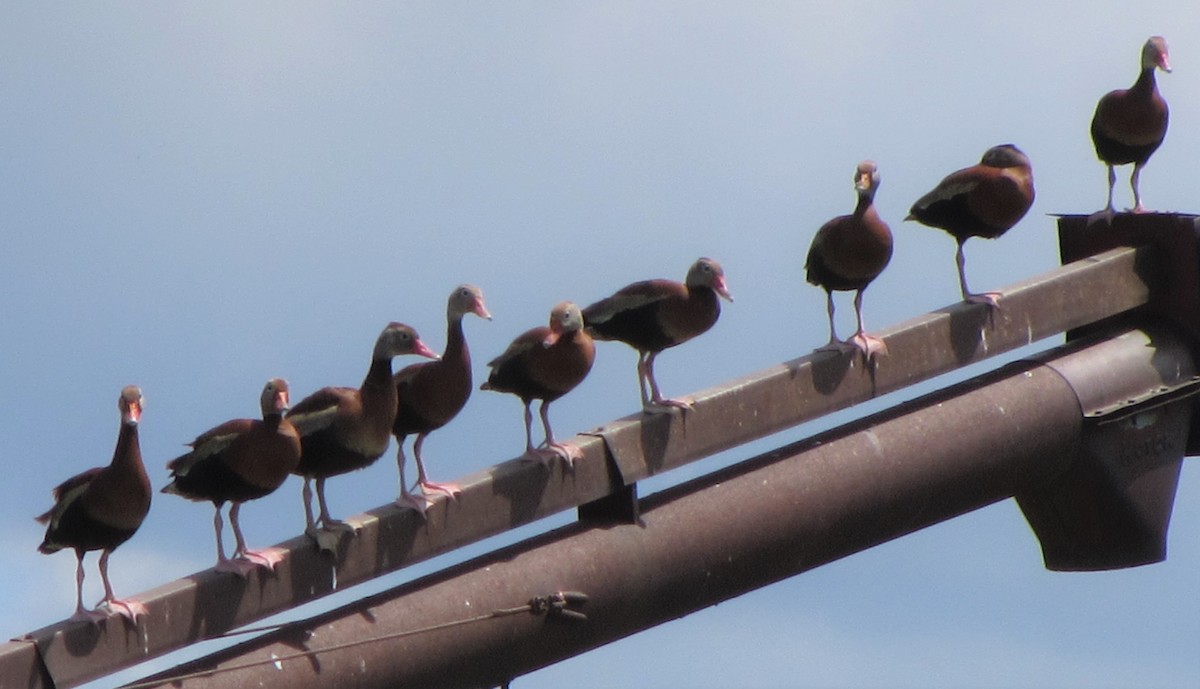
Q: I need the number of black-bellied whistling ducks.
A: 9